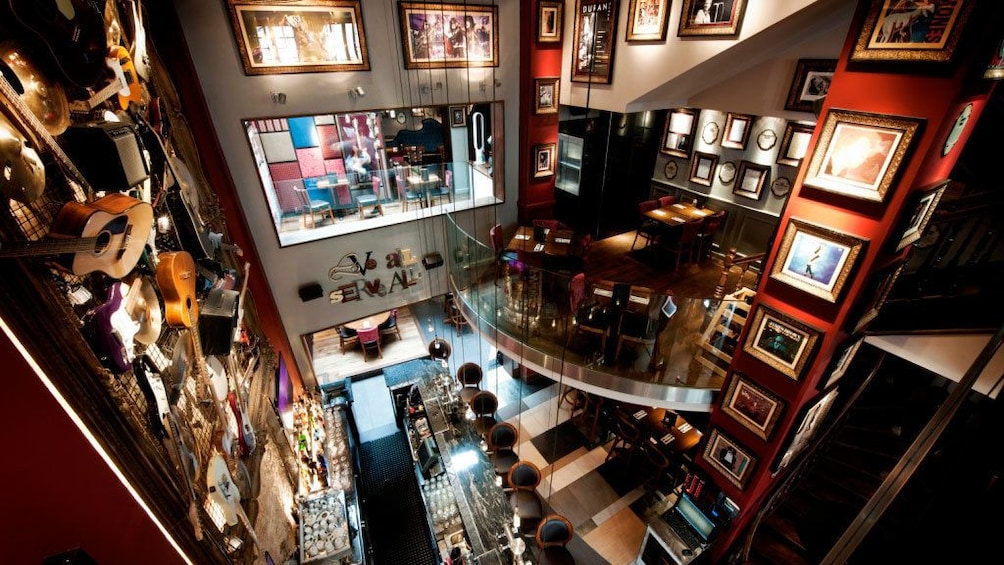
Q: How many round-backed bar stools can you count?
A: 6